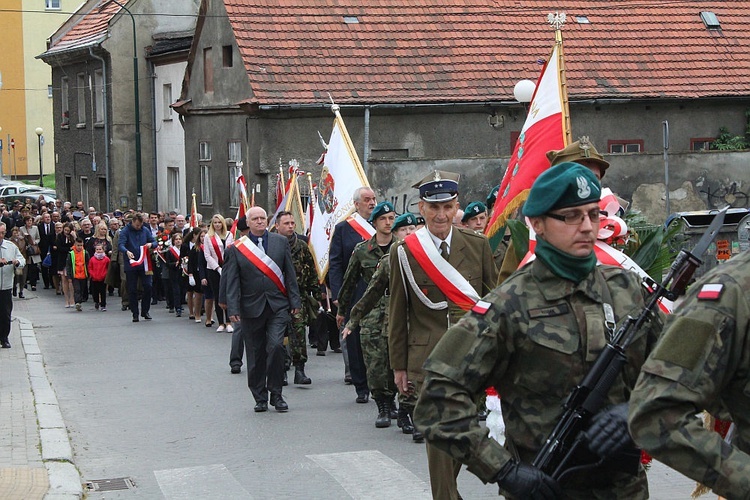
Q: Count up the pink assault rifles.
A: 0